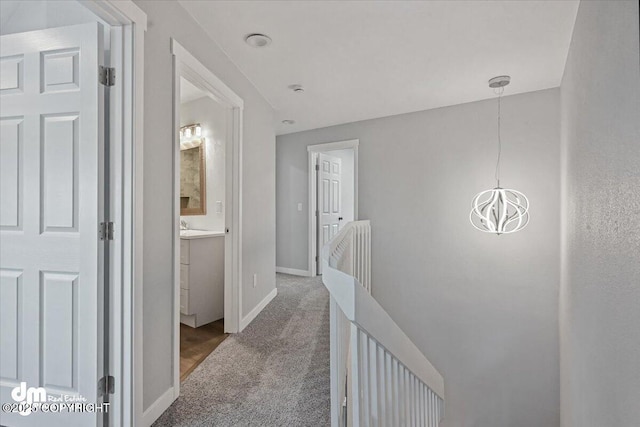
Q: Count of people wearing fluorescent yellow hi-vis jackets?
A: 0